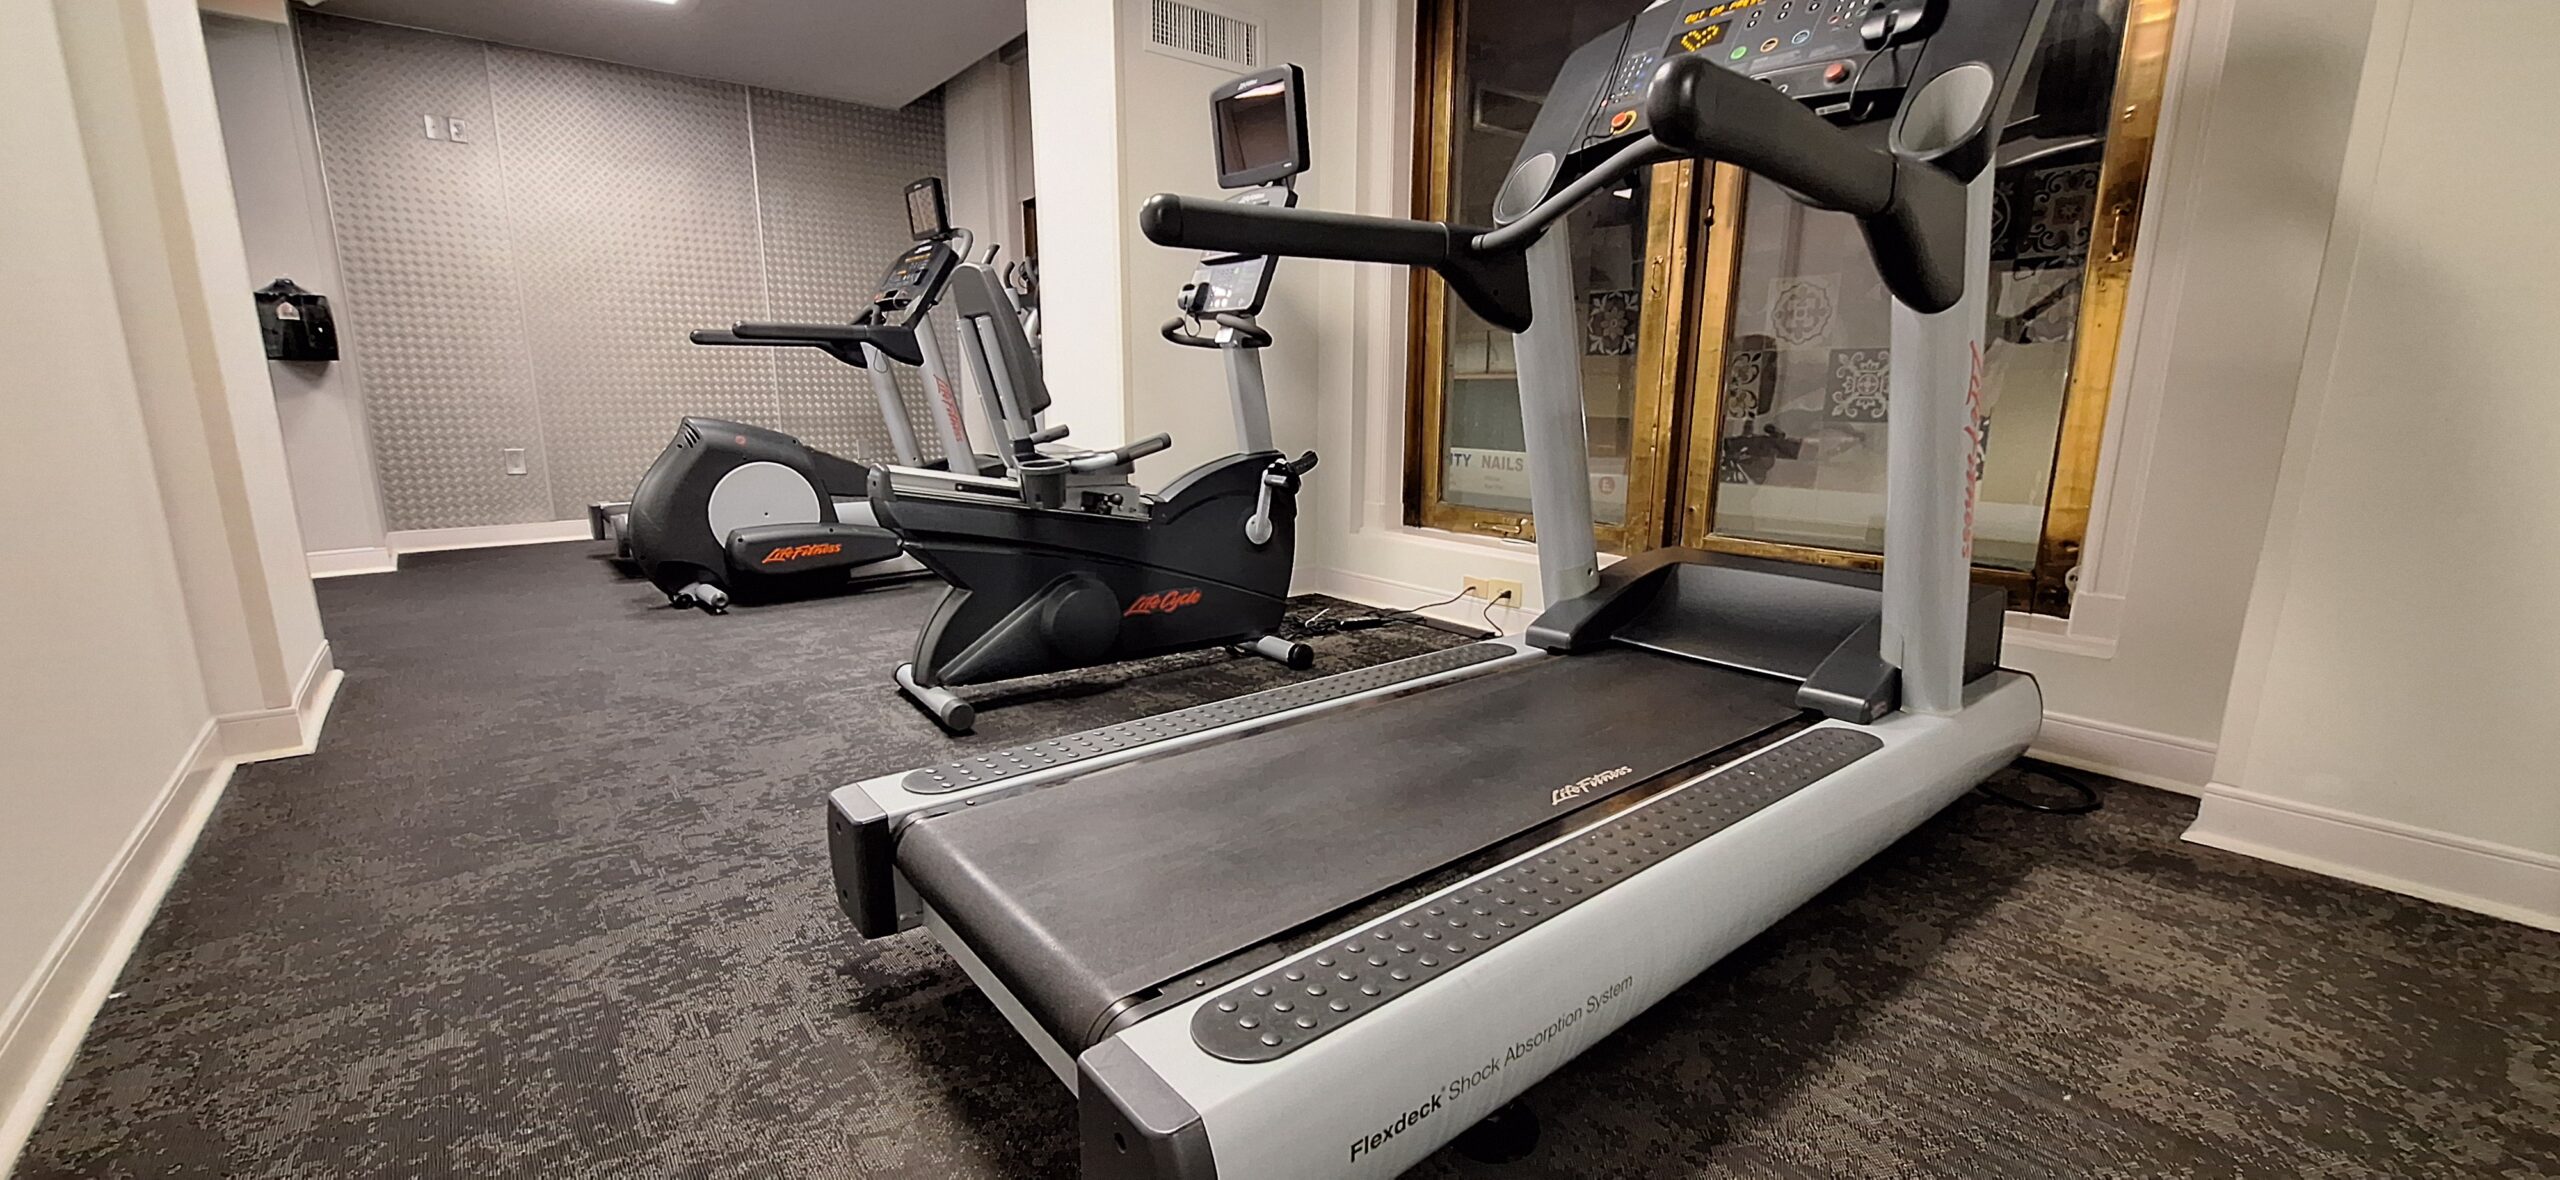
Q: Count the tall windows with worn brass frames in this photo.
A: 2